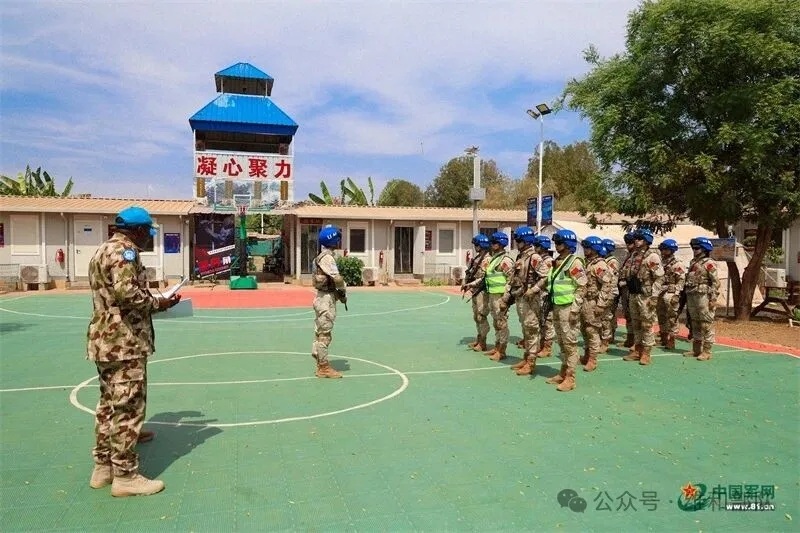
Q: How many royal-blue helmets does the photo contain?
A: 12